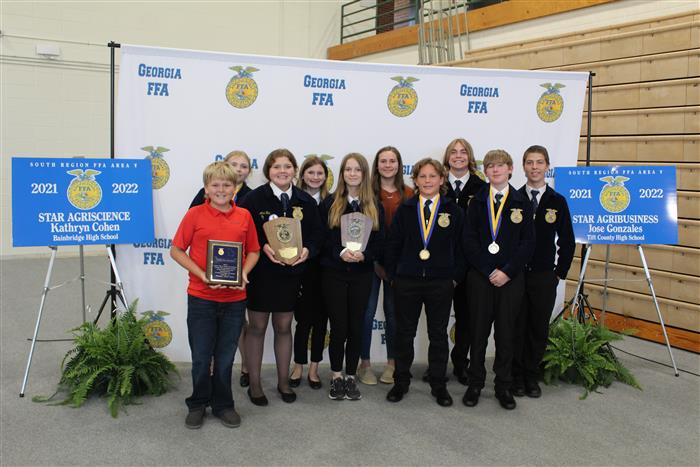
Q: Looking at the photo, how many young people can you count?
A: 10